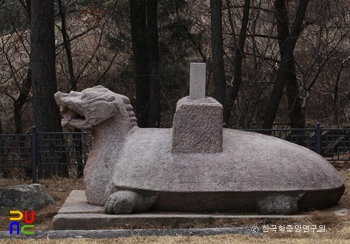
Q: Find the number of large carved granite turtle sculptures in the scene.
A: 1